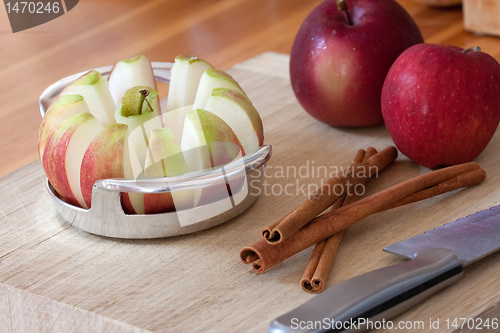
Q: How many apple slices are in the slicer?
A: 10